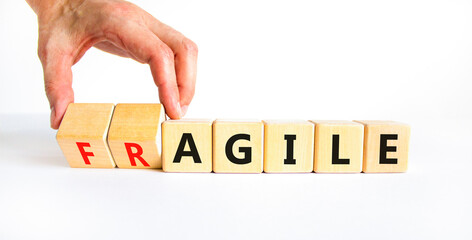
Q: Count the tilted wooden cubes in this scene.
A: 2